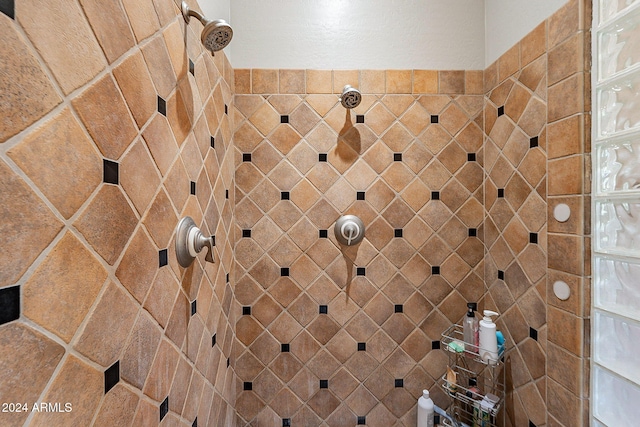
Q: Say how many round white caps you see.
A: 2